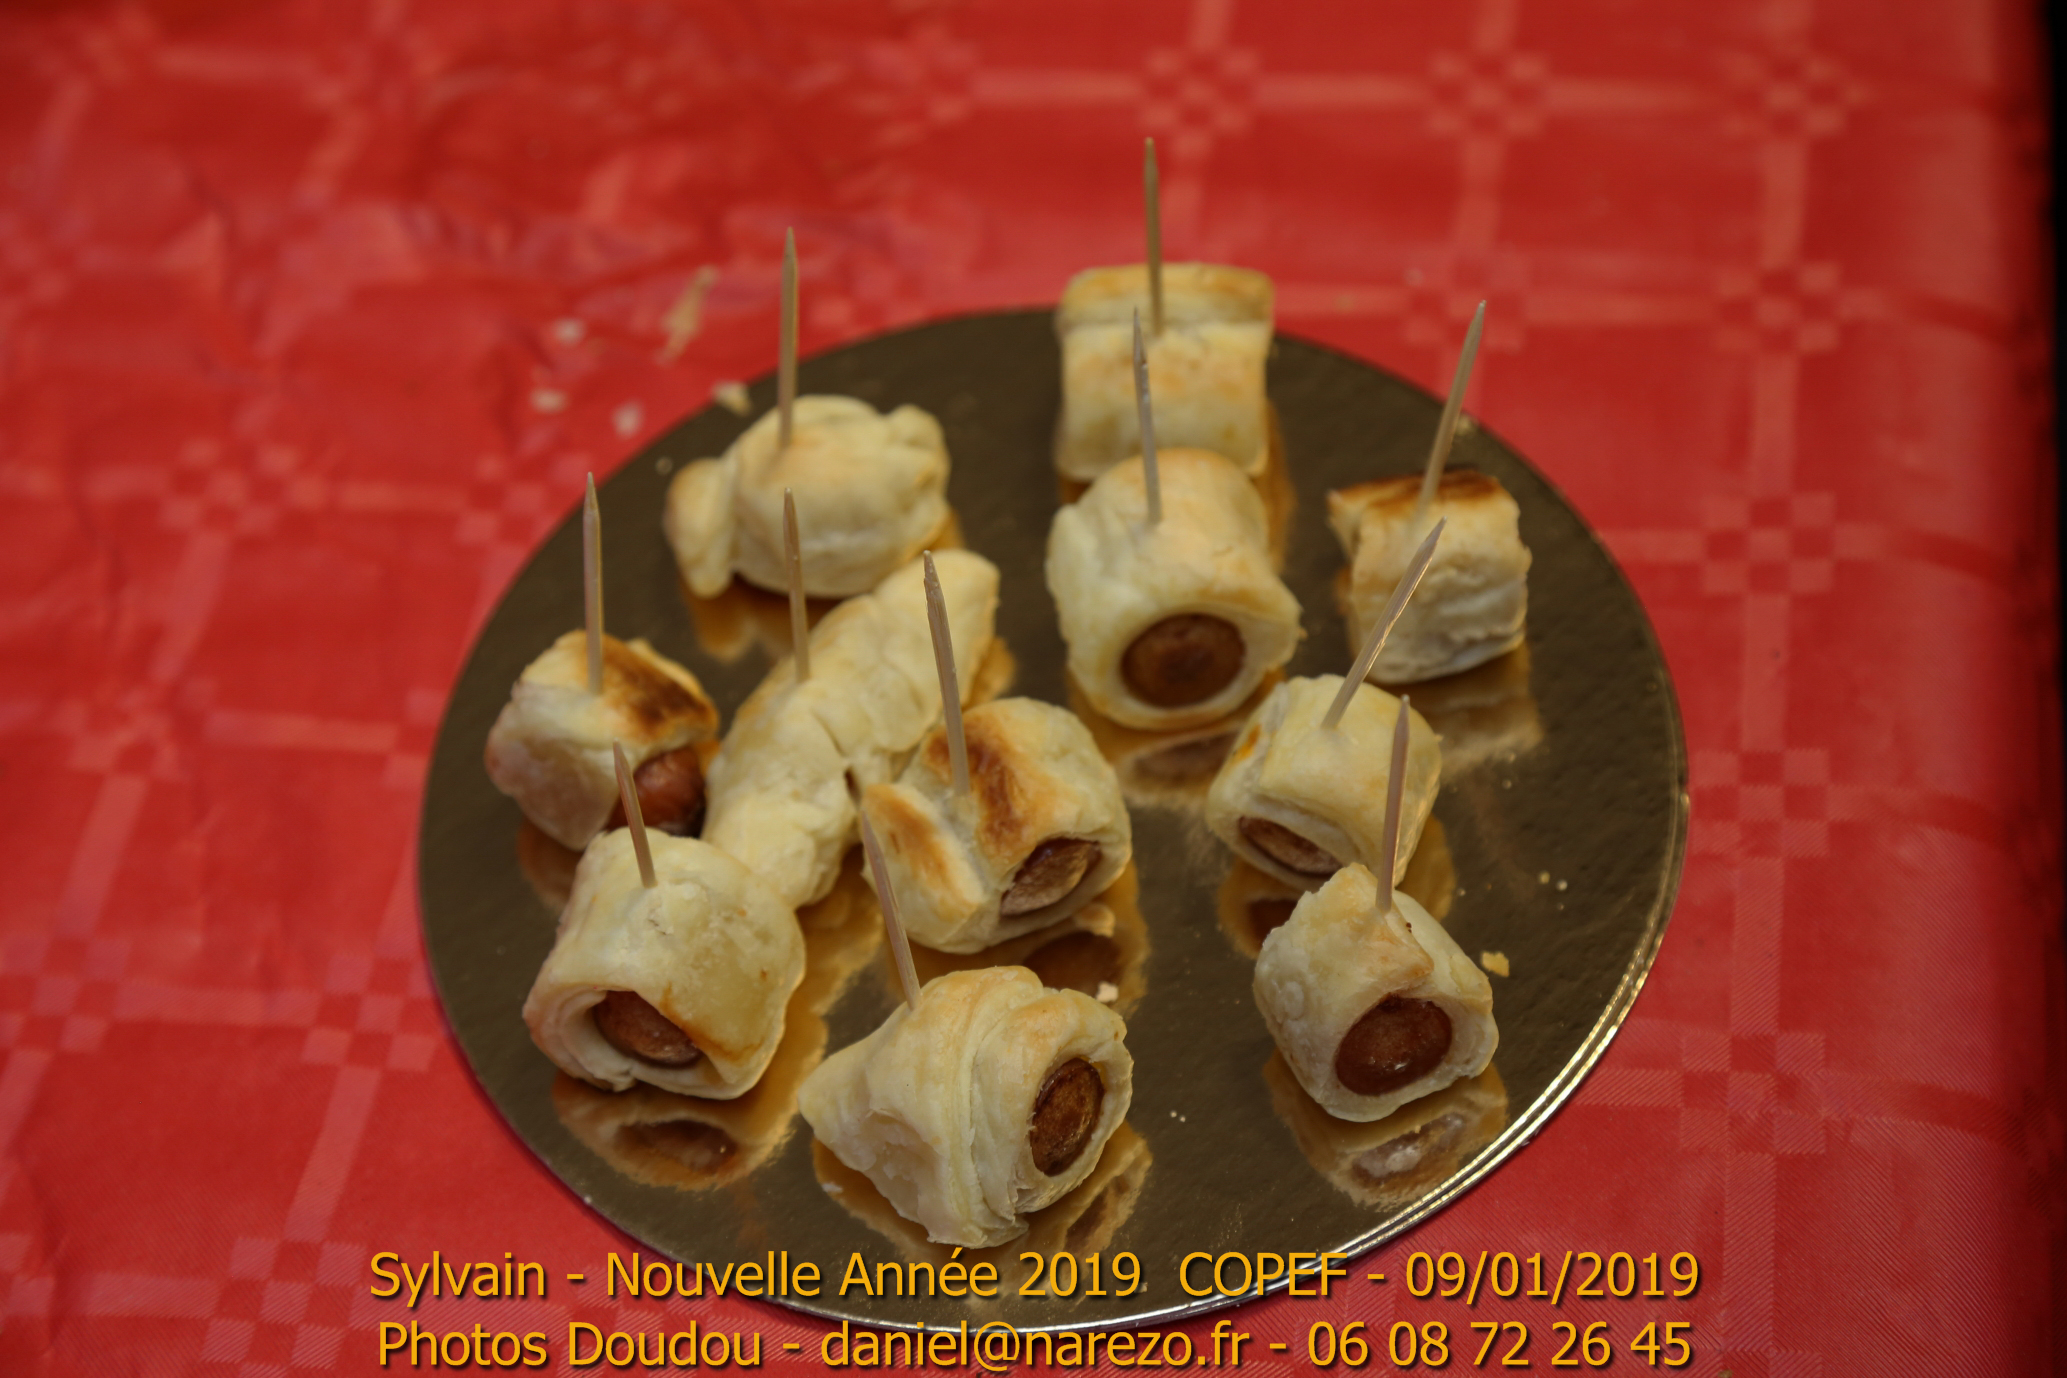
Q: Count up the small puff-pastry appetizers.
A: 11